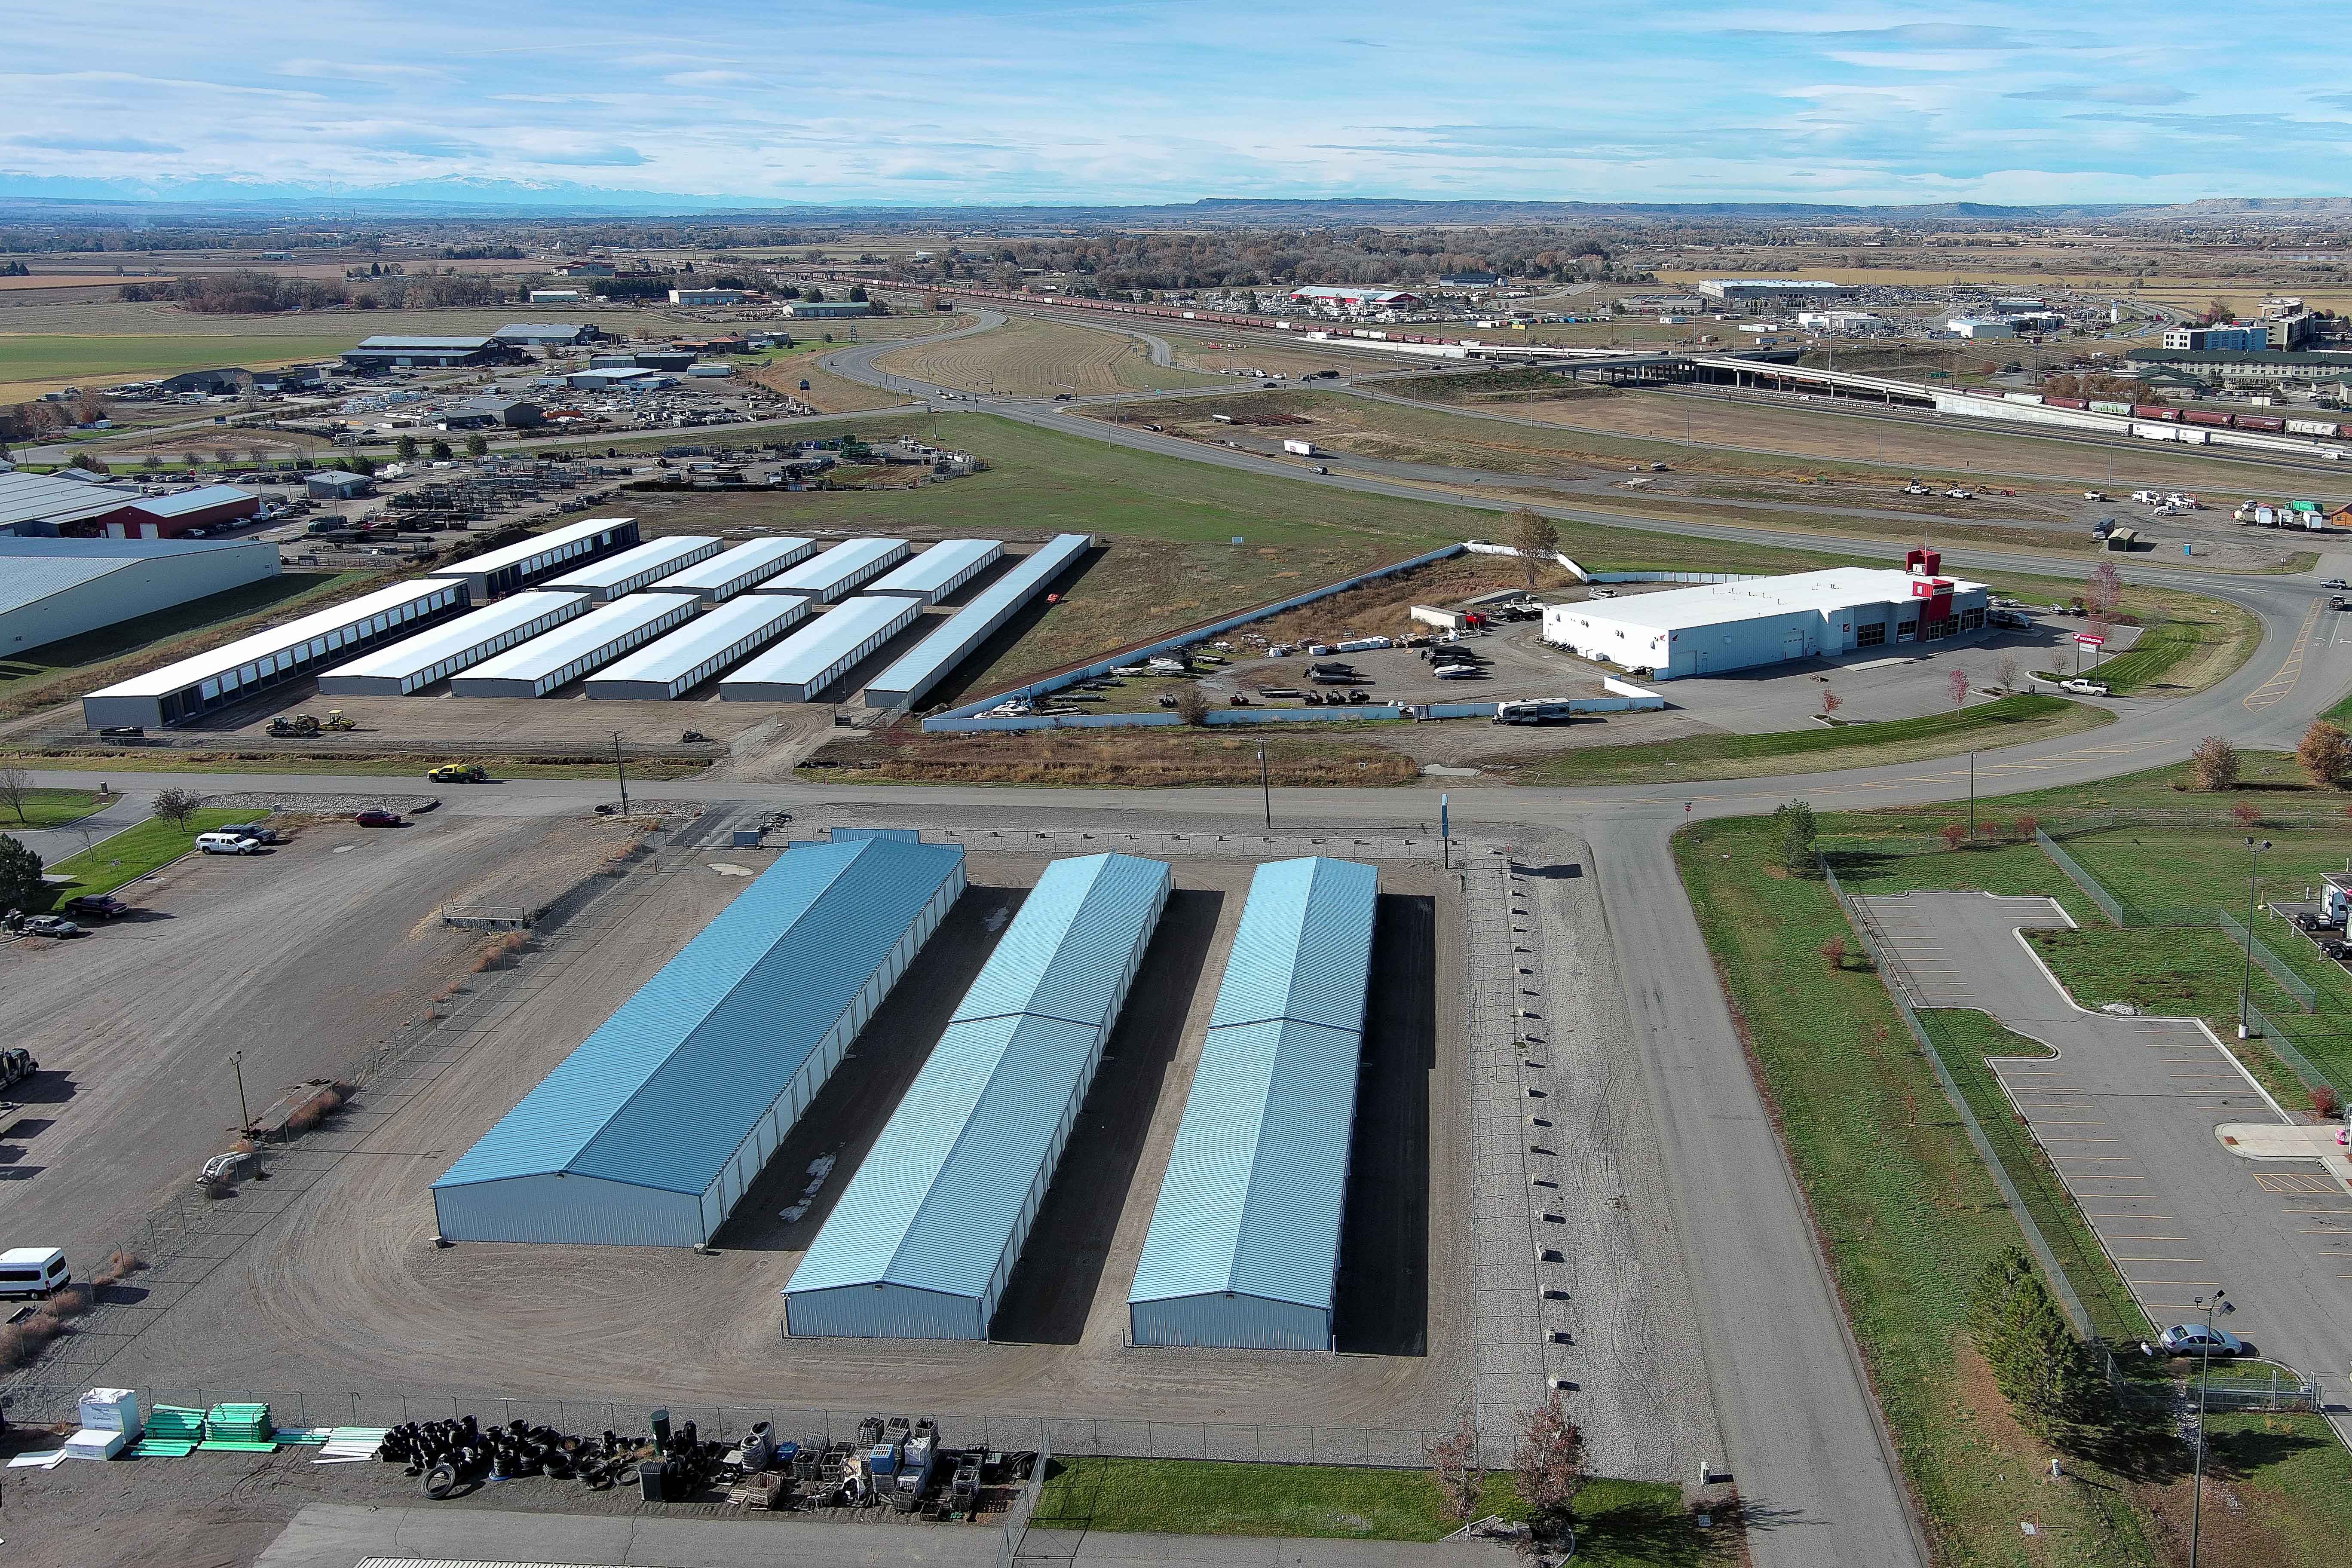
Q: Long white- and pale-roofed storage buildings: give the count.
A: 11